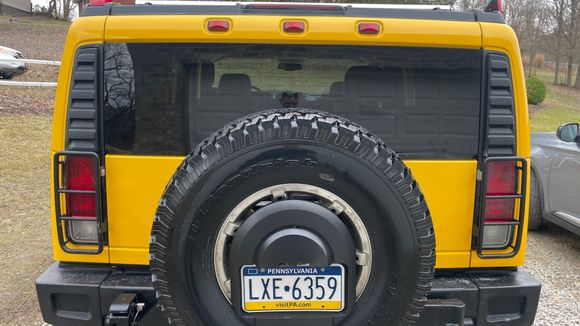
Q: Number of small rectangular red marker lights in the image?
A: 3